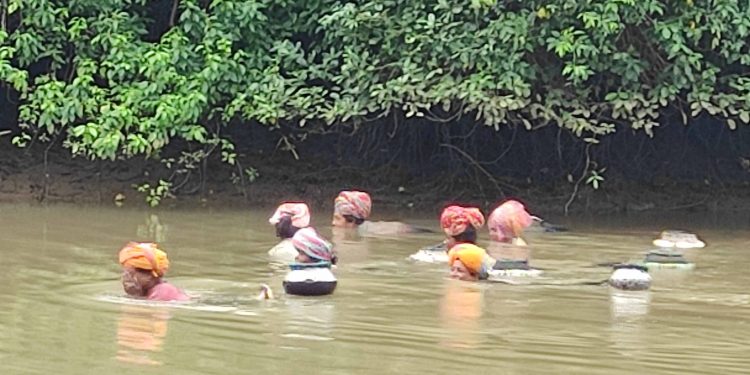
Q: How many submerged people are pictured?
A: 7